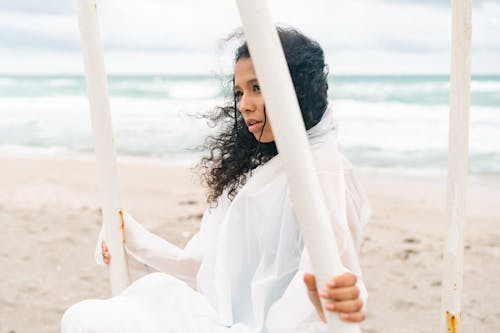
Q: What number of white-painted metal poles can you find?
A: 3